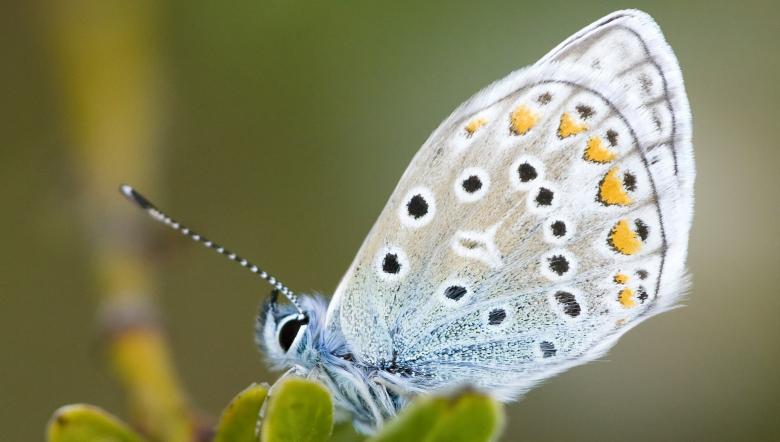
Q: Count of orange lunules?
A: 8